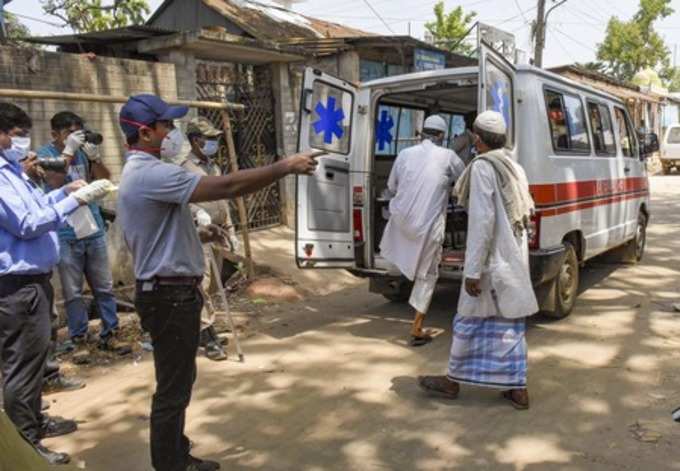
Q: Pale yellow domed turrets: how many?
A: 1